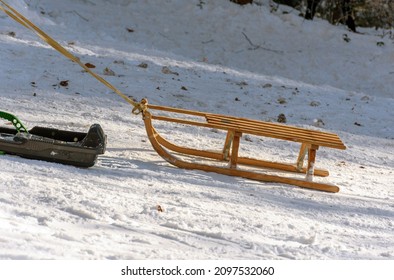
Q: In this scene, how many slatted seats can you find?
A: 1